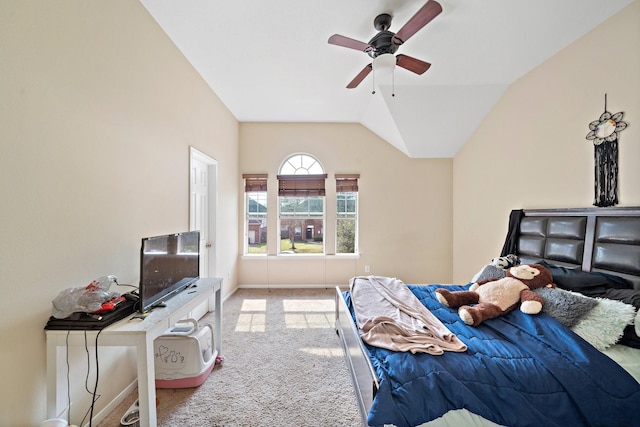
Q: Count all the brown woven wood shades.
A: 3